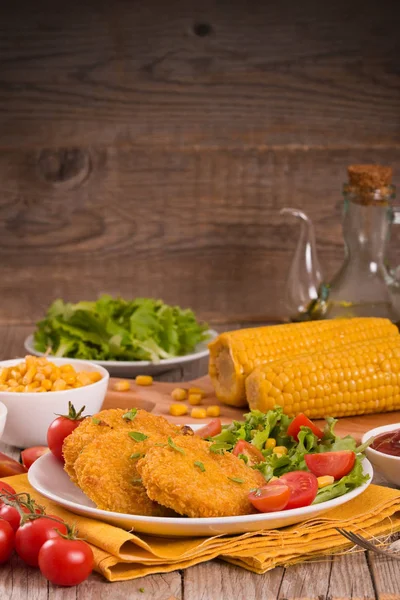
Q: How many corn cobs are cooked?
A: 2